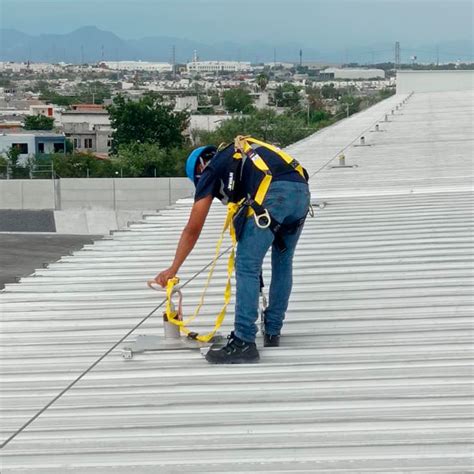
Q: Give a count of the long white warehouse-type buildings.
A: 3